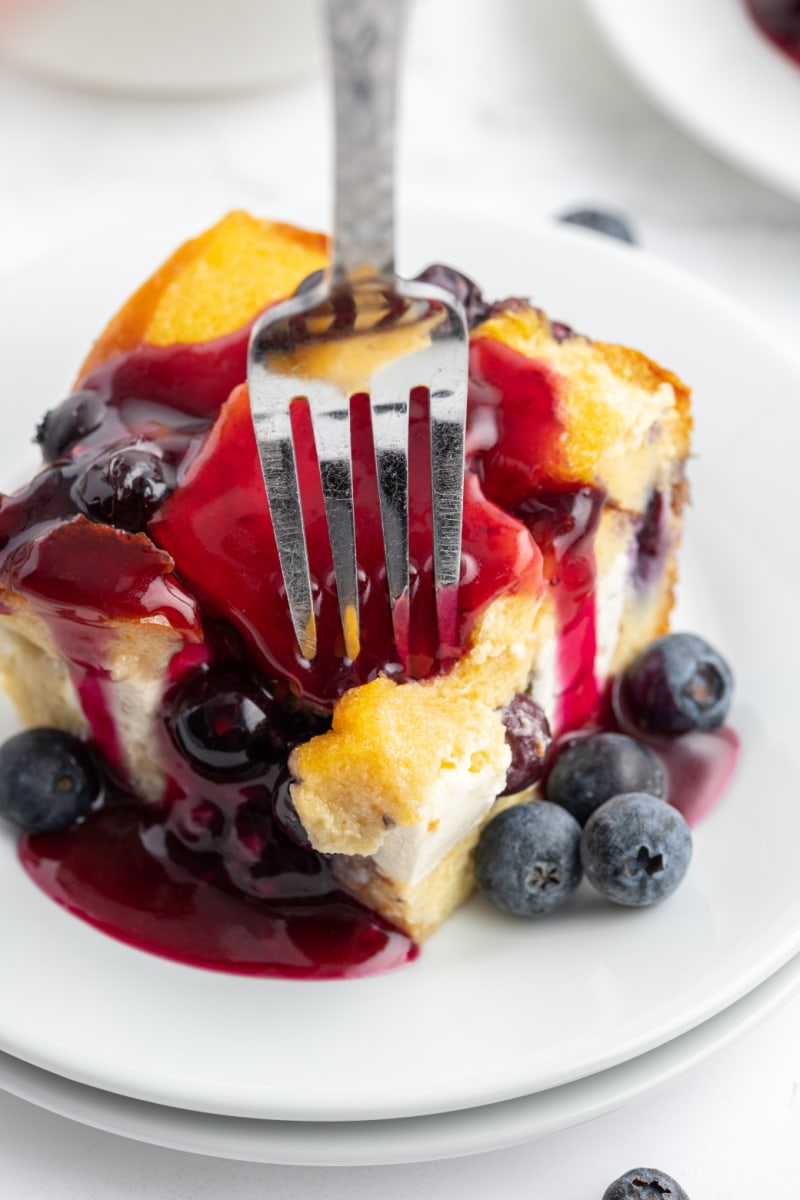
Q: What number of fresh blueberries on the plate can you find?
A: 5